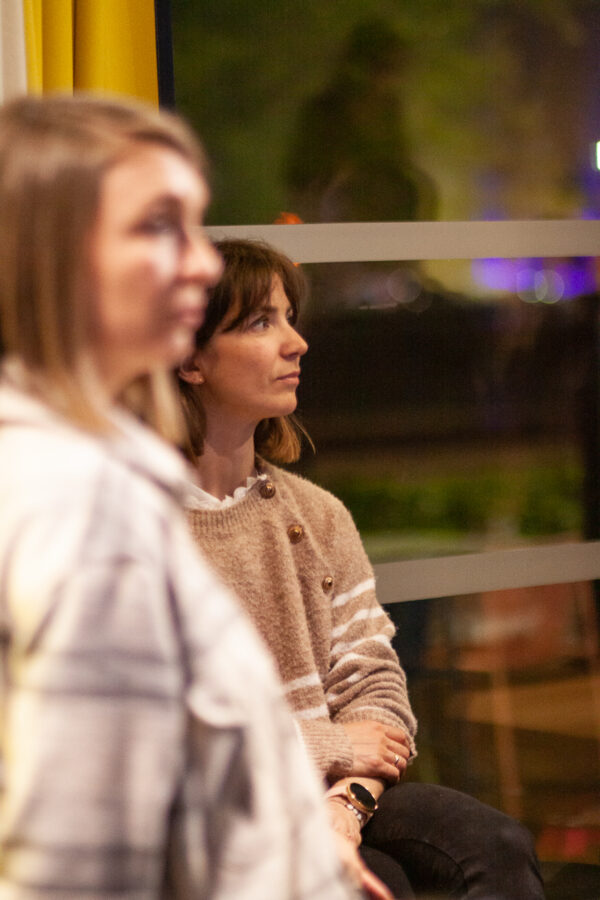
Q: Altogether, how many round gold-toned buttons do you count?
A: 3